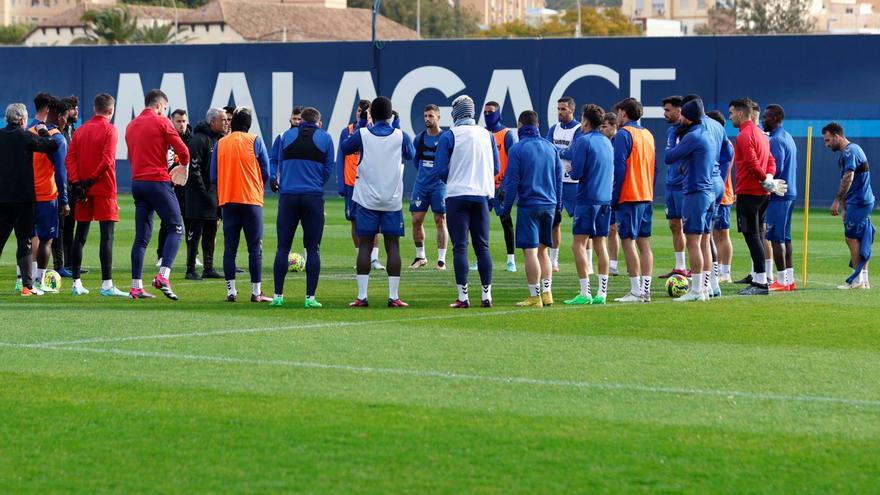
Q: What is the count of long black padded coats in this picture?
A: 1